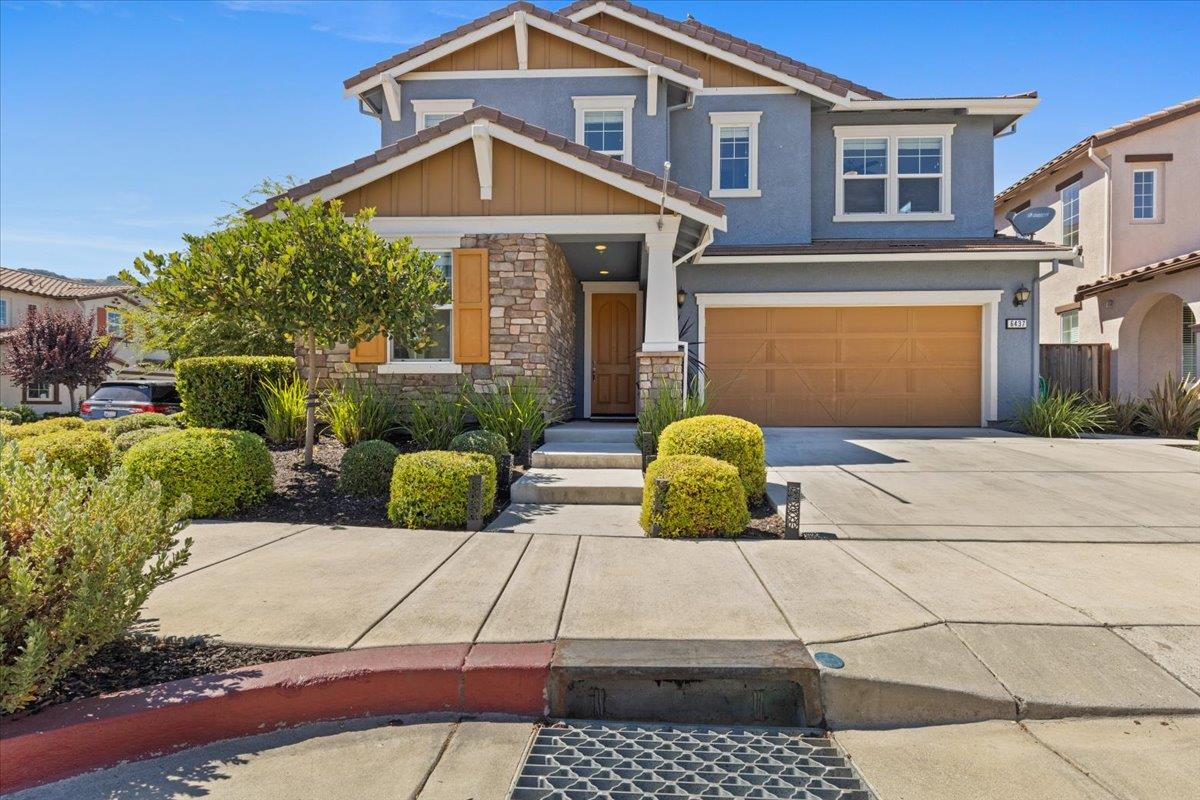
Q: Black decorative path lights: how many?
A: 7